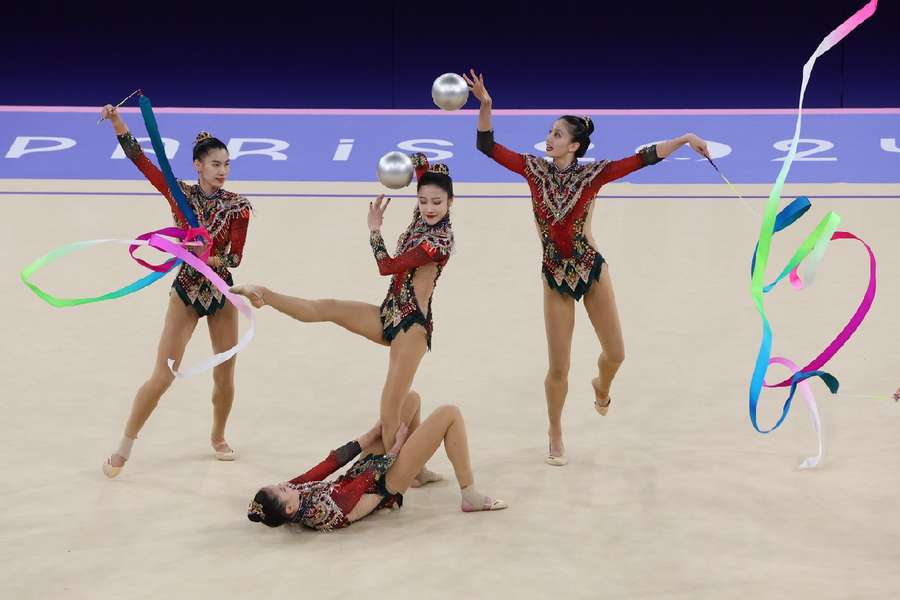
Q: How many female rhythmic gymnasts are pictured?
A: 4